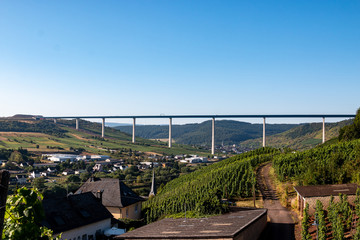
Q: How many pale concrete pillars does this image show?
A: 8